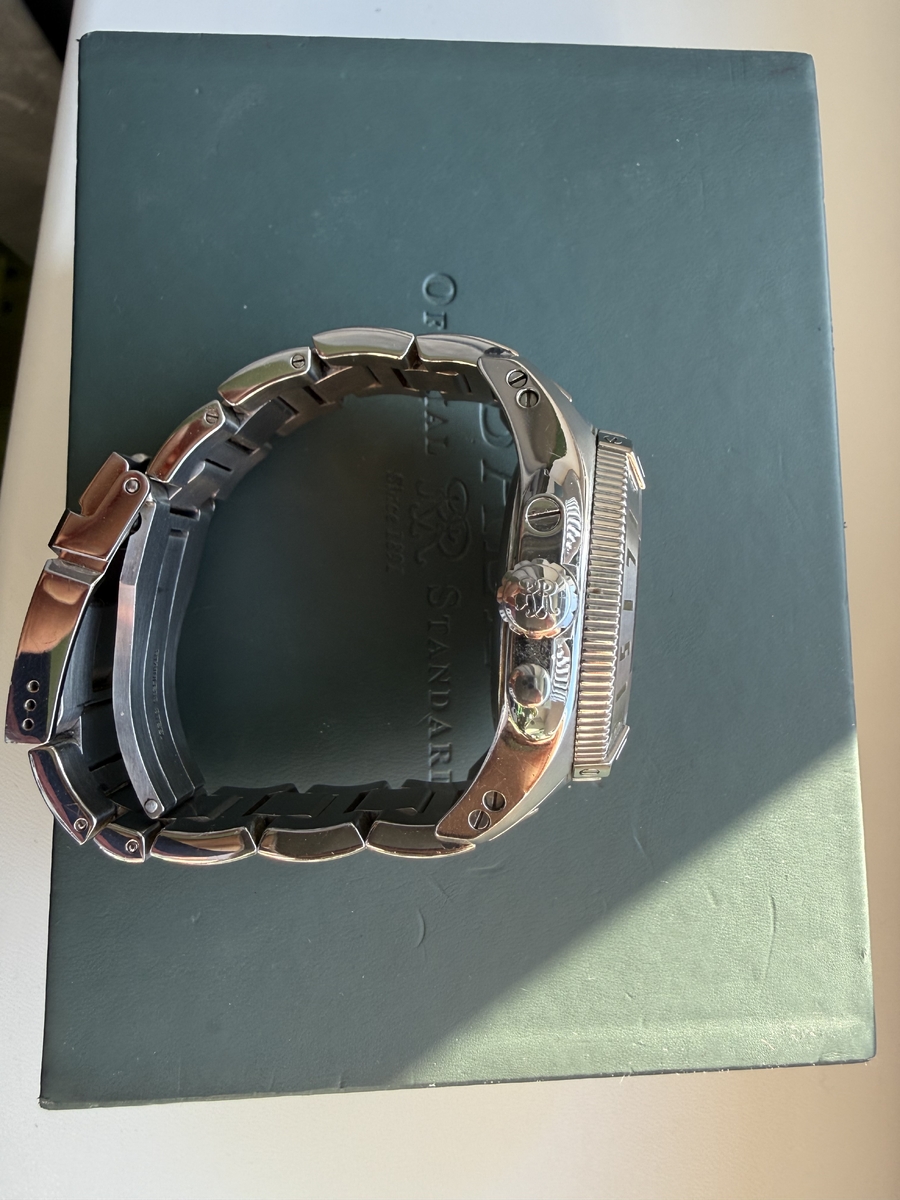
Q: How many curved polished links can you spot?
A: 9